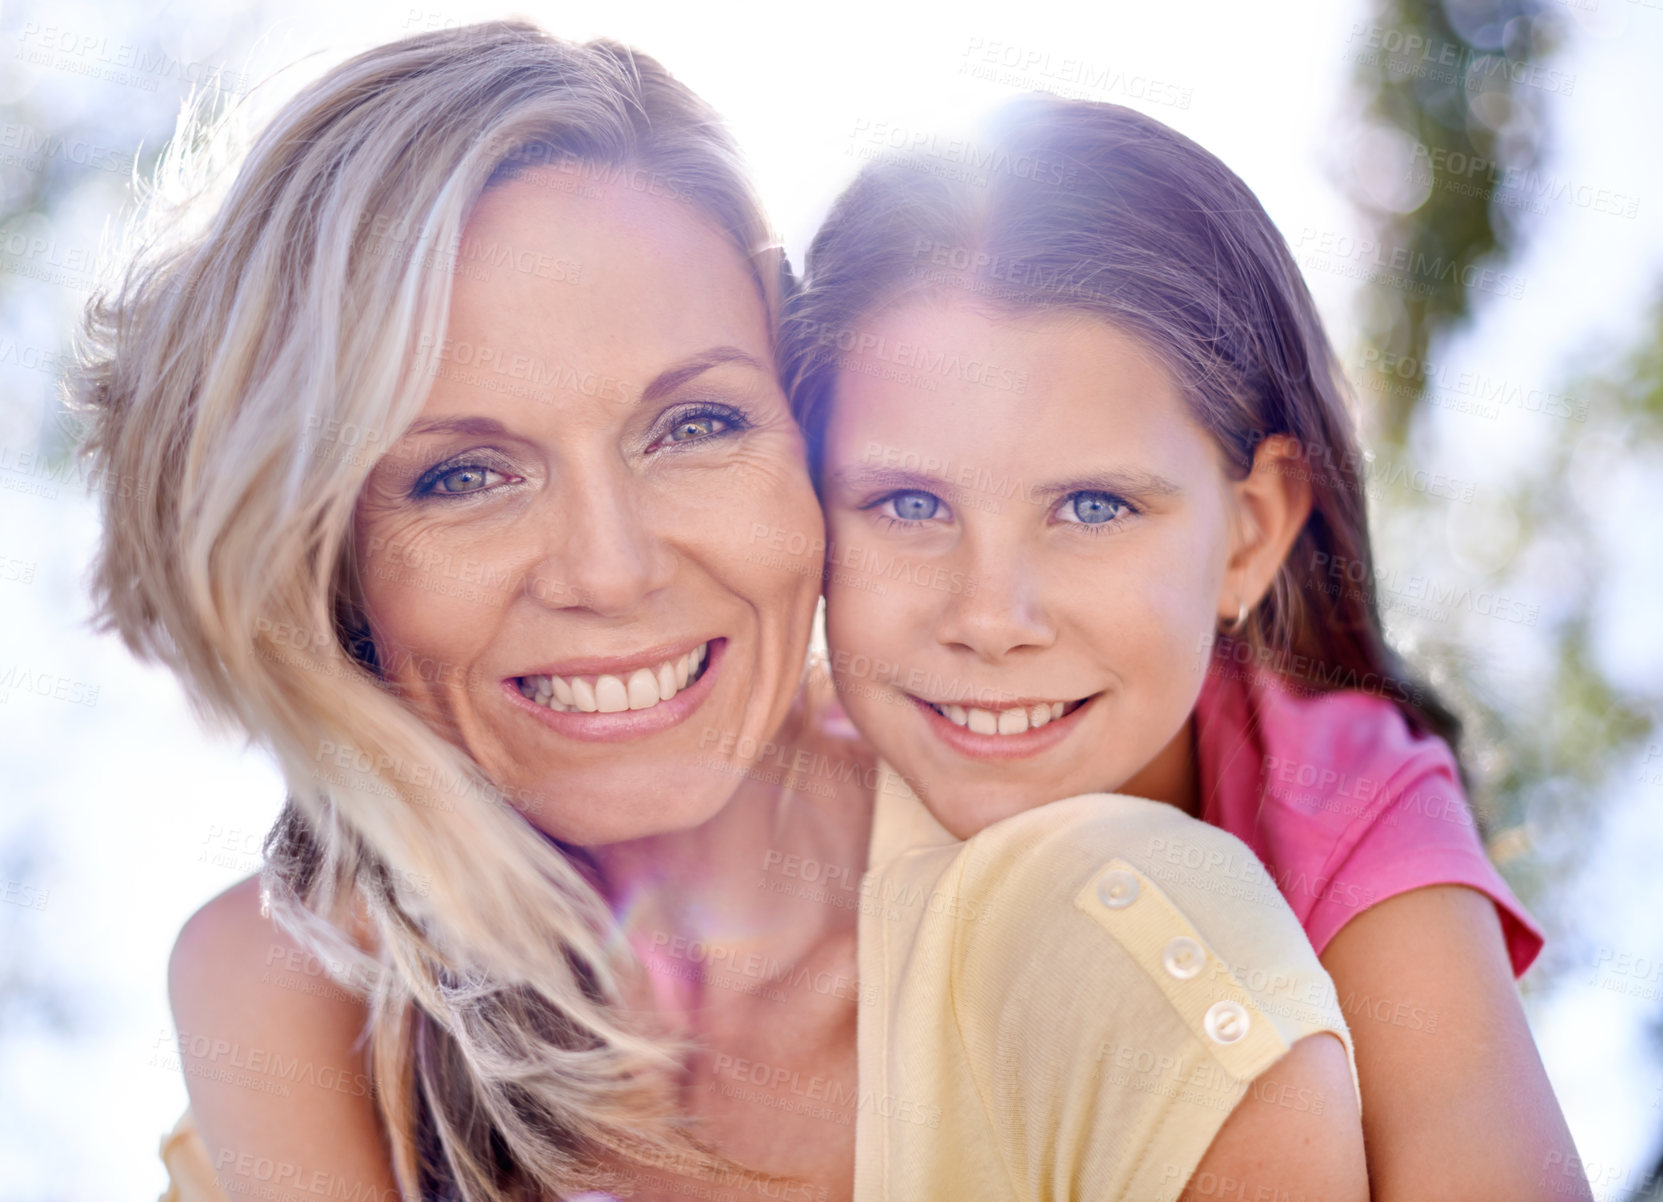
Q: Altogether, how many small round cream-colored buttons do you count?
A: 3